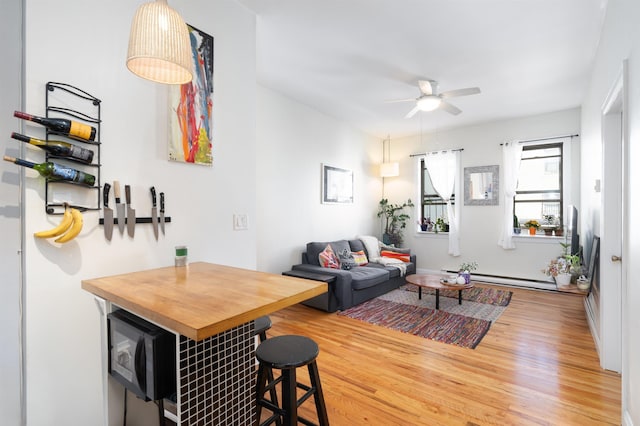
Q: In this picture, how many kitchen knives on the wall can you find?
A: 5